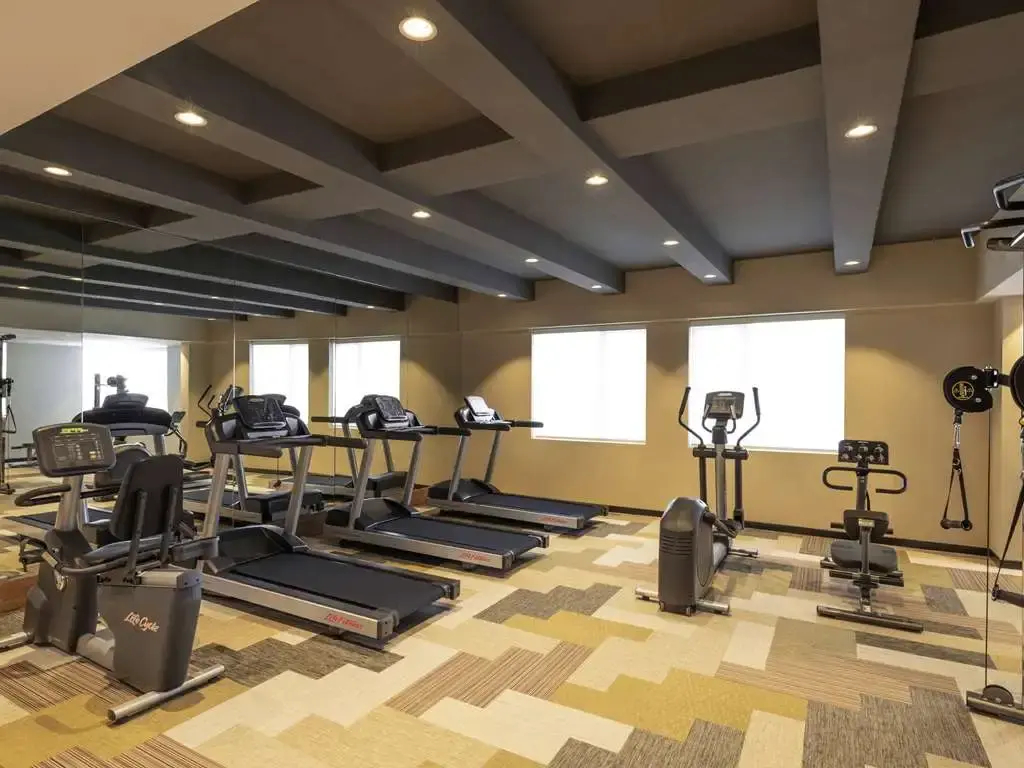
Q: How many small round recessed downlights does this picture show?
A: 12